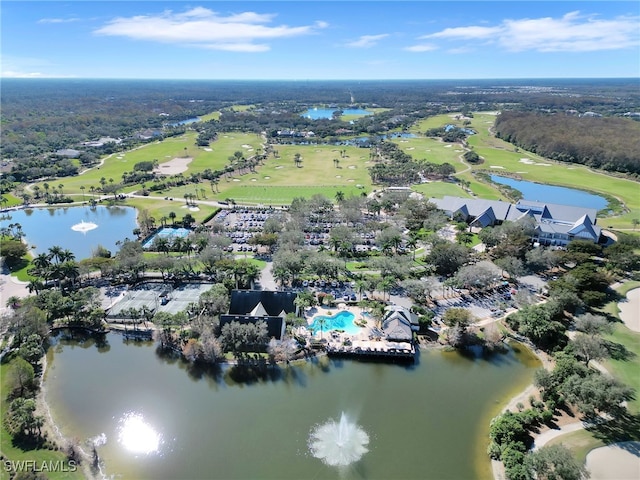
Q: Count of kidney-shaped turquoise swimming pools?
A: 1